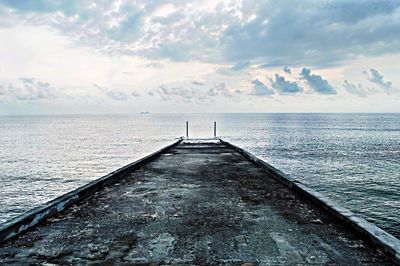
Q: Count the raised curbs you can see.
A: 2